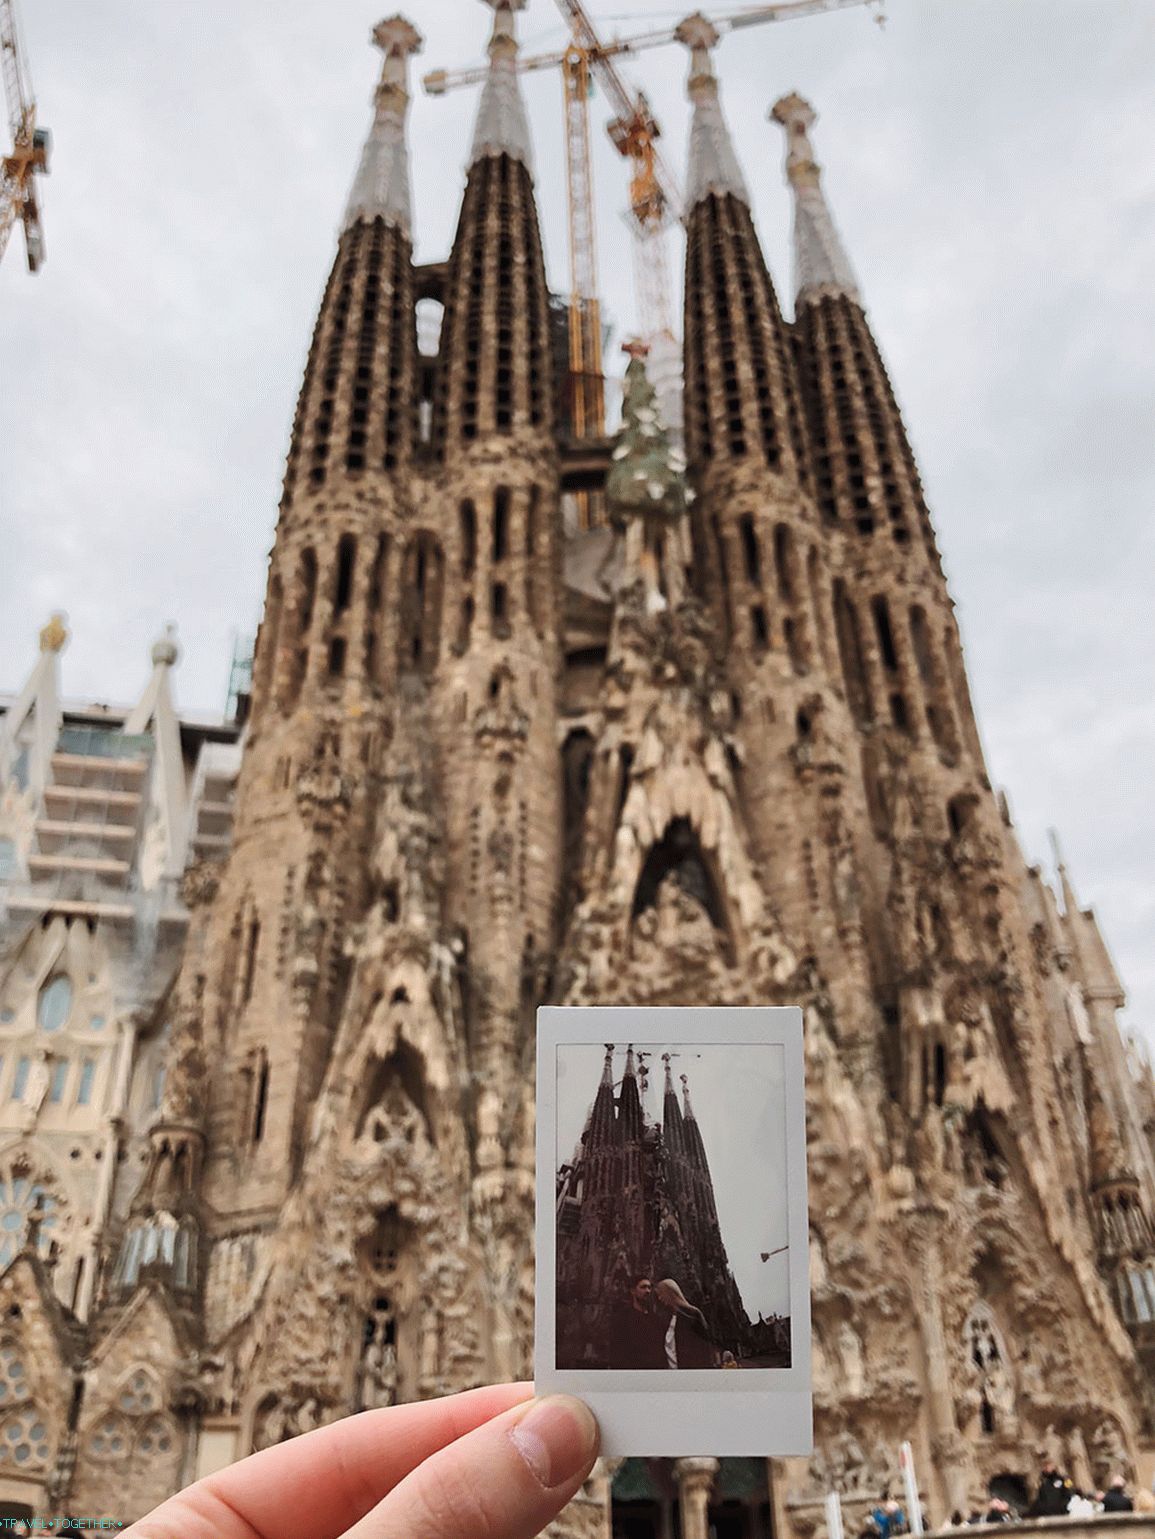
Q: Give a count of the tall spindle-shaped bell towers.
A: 4